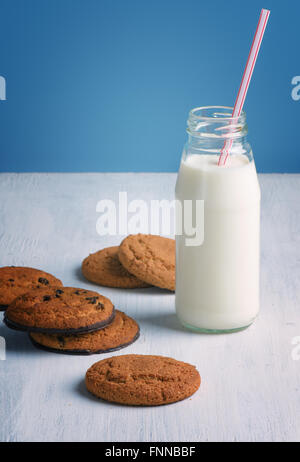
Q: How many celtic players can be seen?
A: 0